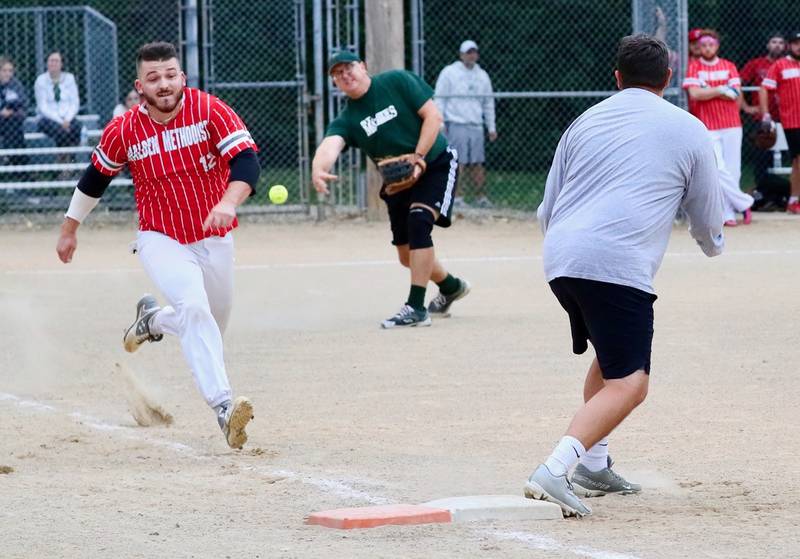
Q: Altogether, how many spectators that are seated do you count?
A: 3